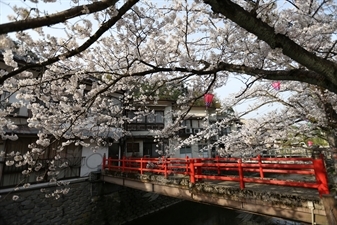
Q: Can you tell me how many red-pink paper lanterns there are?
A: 3